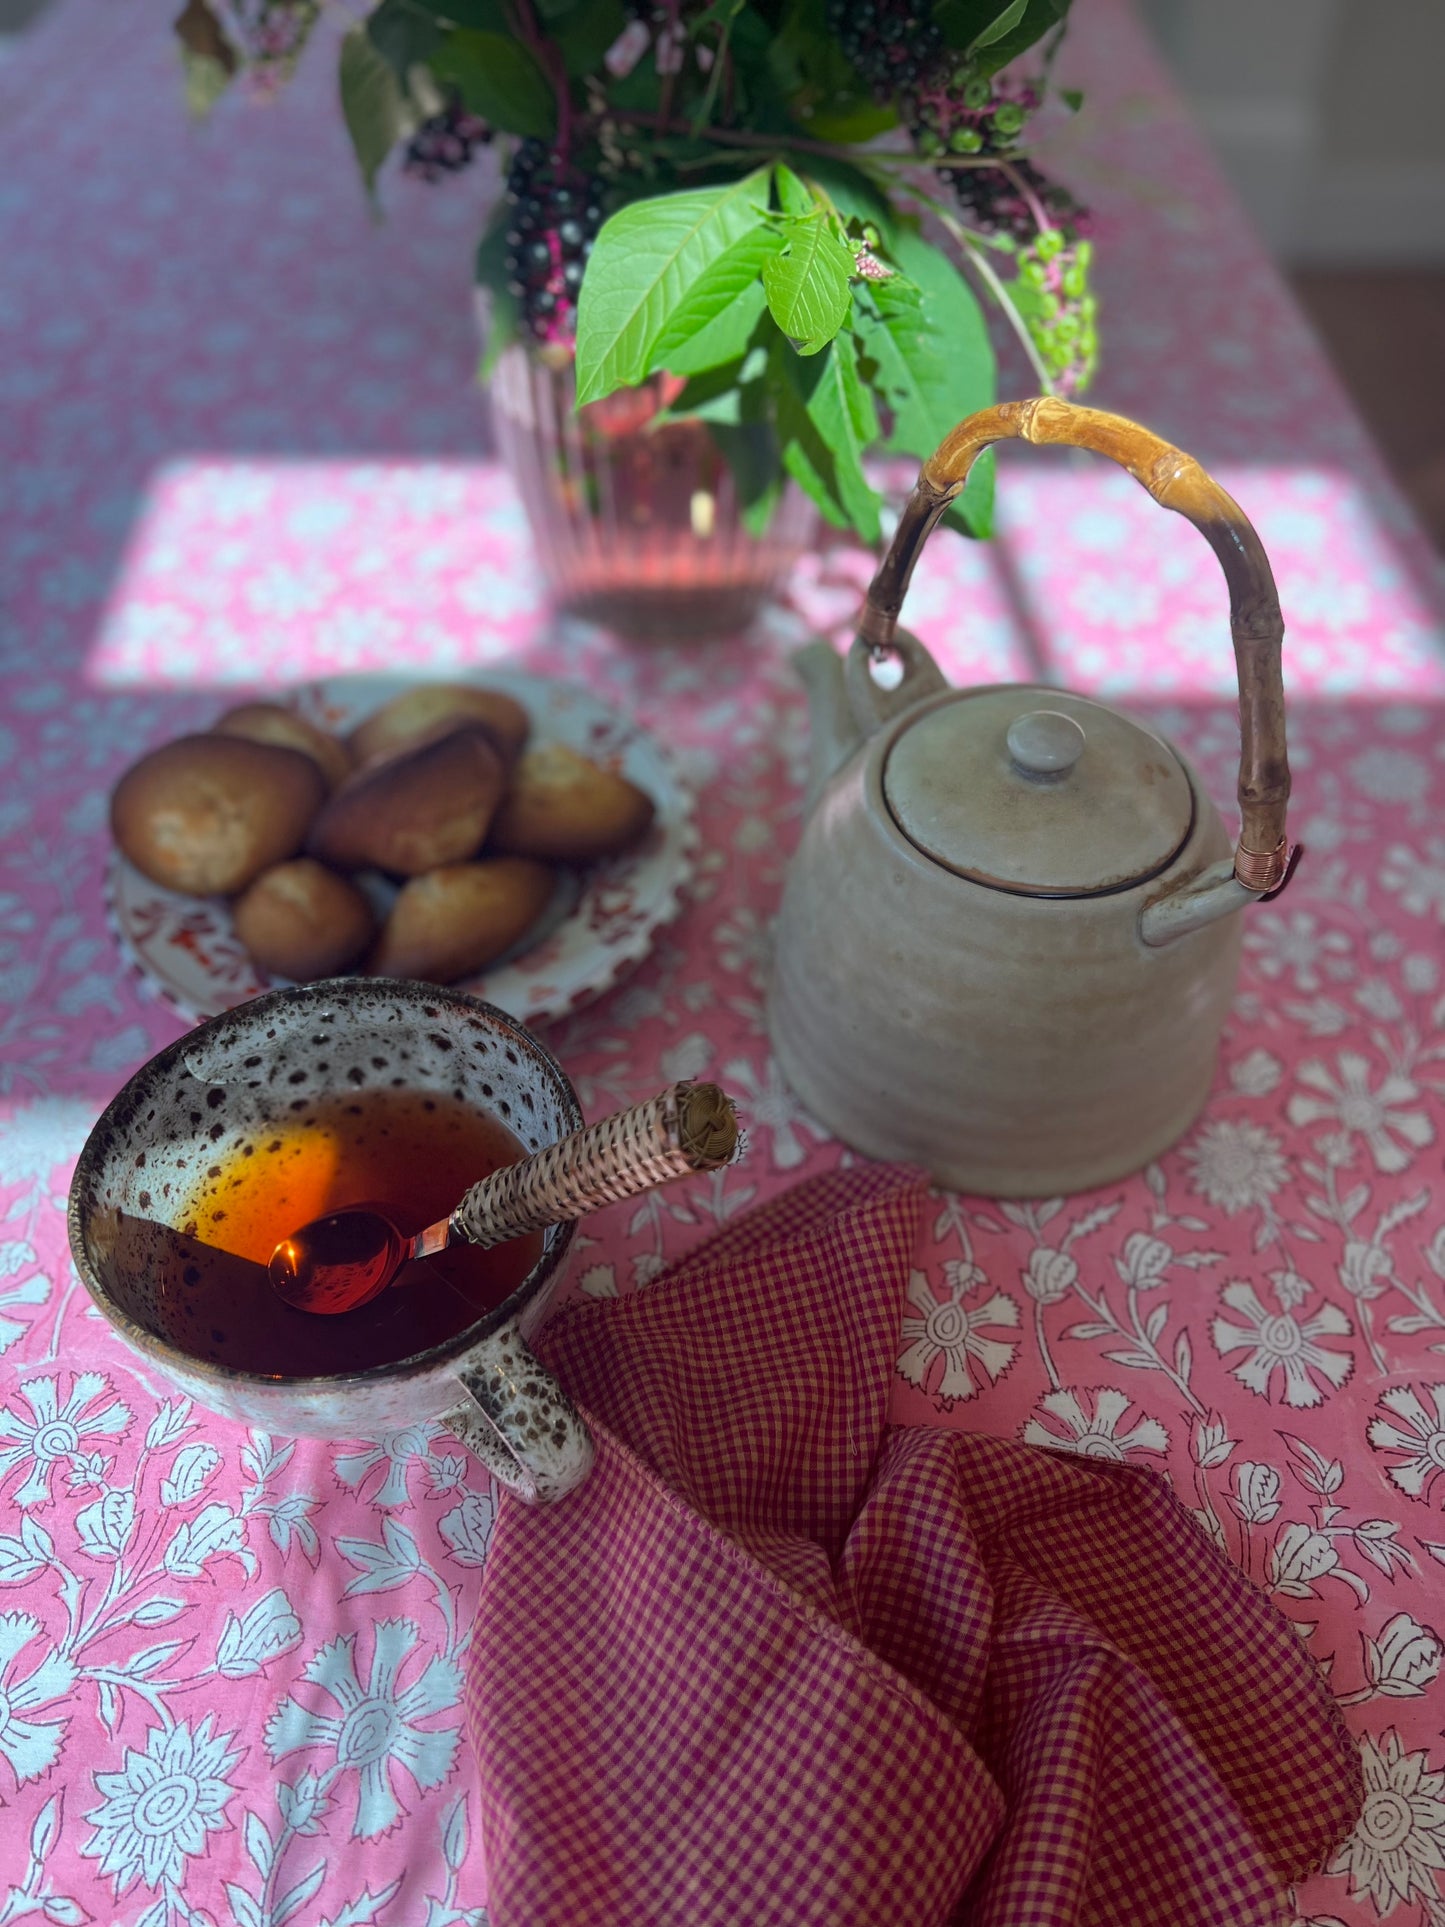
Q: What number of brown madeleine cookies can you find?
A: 7